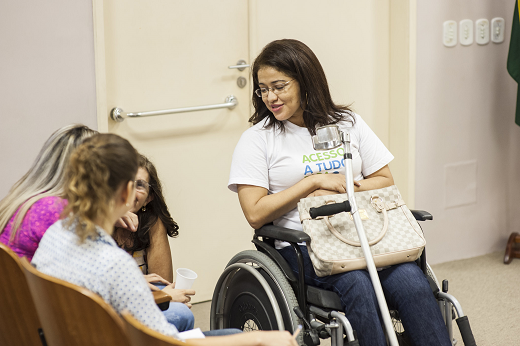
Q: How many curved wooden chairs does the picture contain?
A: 3